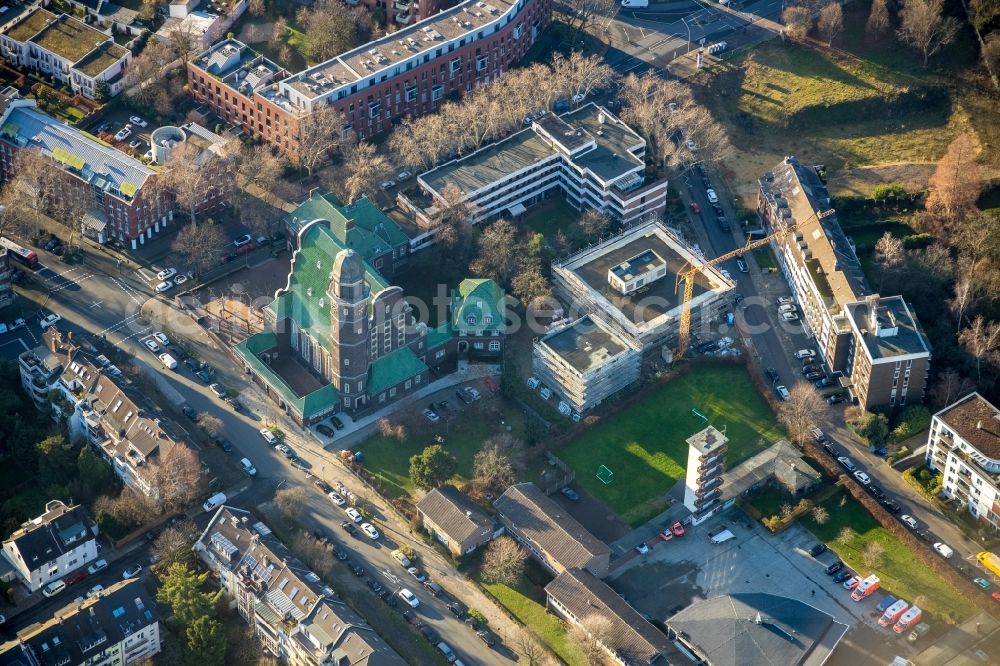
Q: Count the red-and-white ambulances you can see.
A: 3